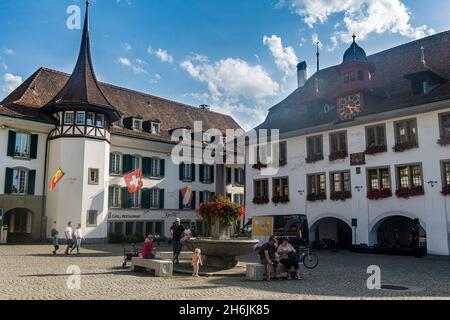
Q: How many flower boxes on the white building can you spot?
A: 14